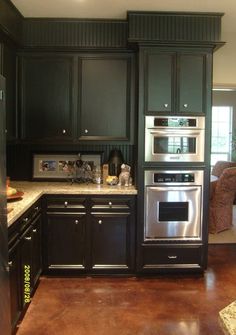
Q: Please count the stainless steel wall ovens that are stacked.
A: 2